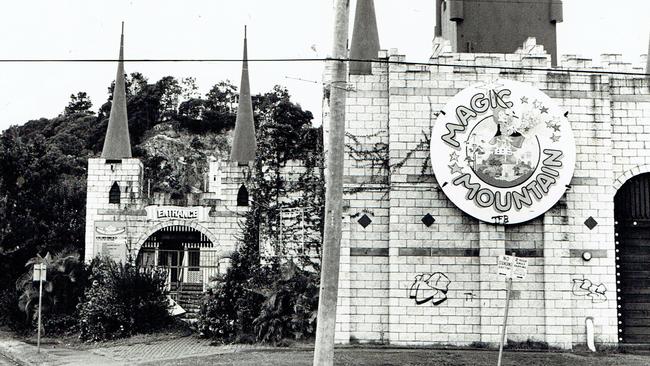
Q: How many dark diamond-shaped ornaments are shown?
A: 3